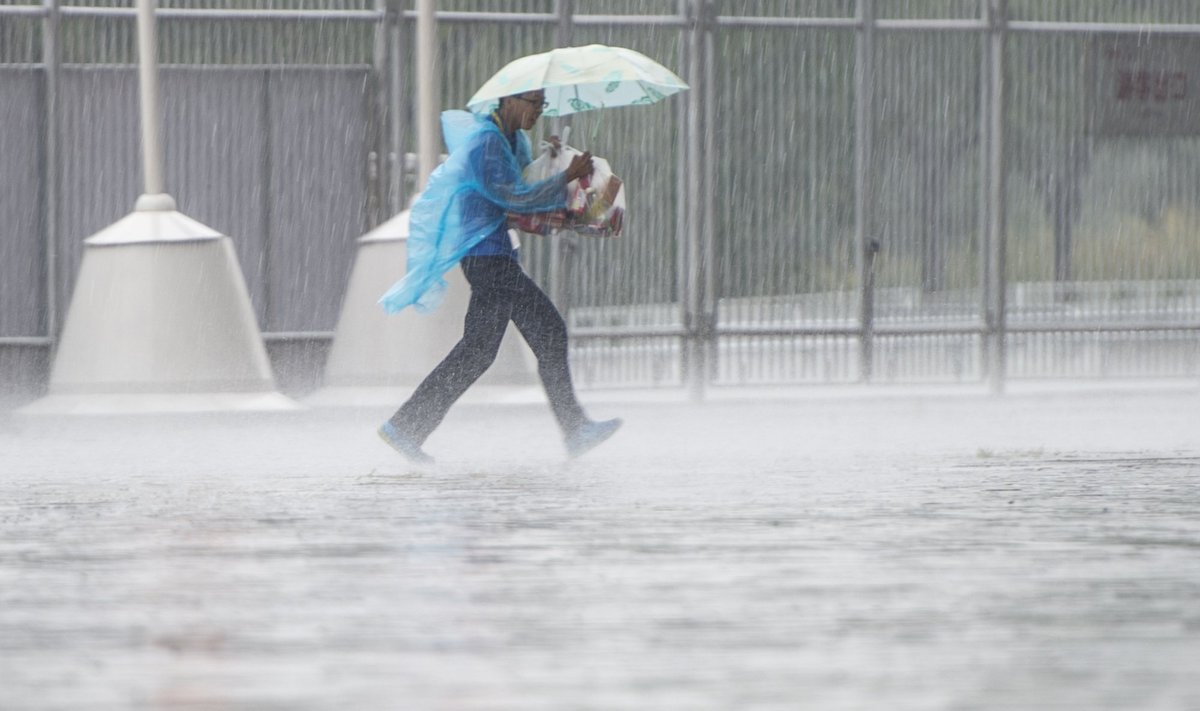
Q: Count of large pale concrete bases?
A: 2